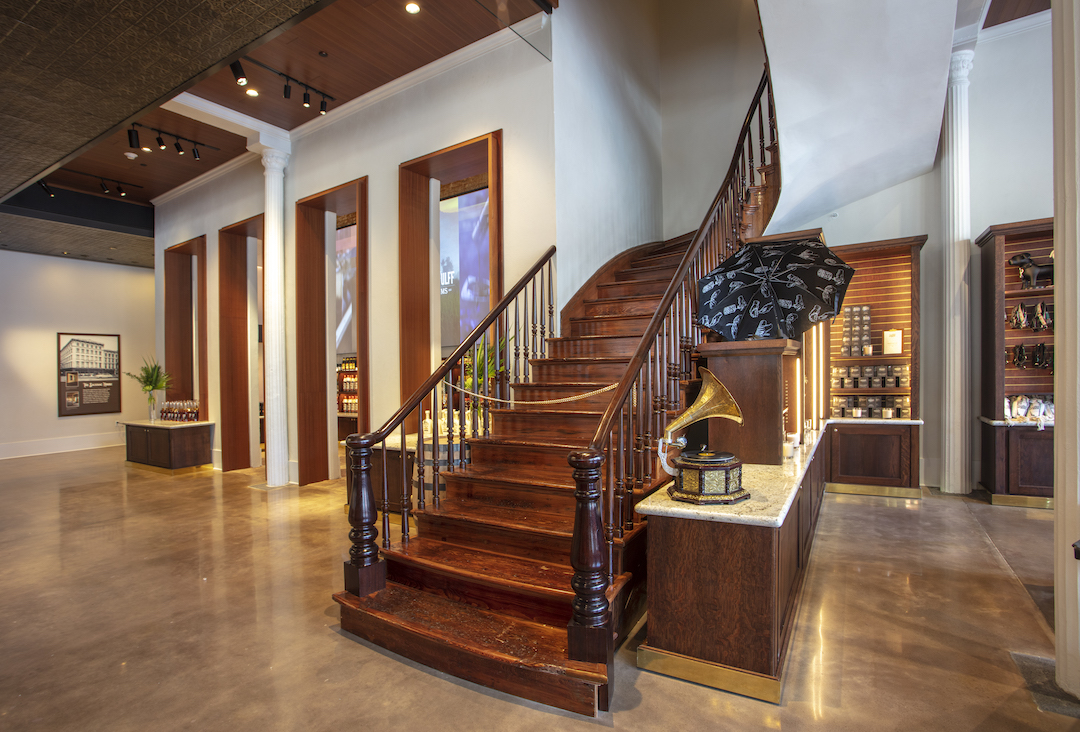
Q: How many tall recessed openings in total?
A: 4